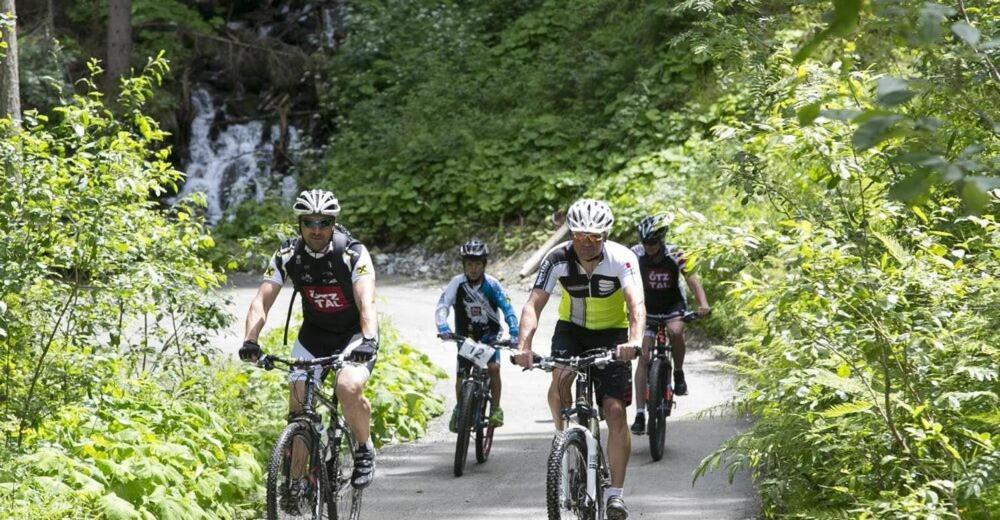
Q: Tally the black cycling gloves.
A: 2